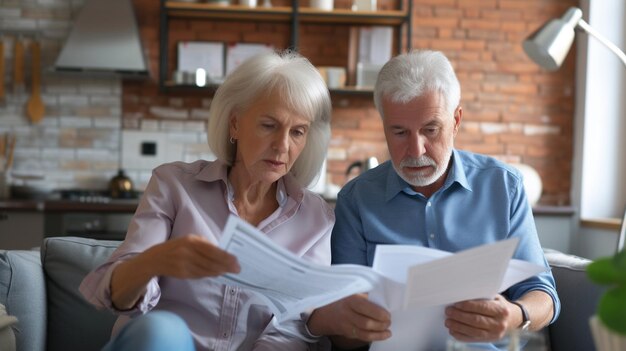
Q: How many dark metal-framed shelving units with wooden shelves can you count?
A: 1